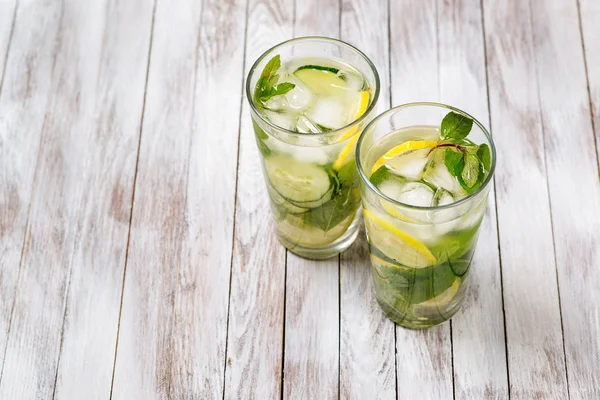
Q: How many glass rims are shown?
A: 2